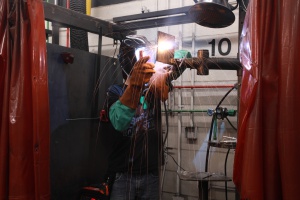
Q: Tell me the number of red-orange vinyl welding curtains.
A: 2